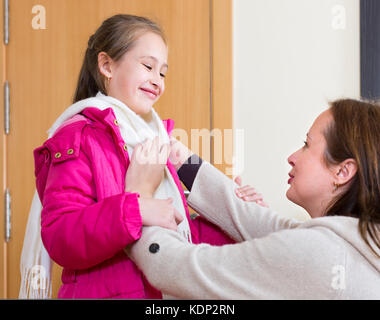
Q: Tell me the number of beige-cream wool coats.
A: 1